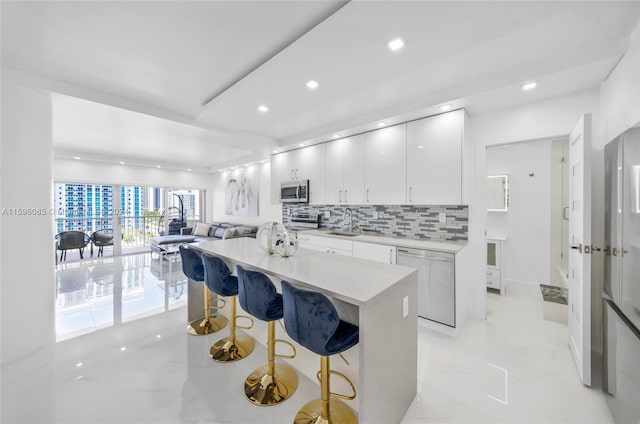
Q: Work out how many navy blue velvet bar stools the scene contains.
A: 4